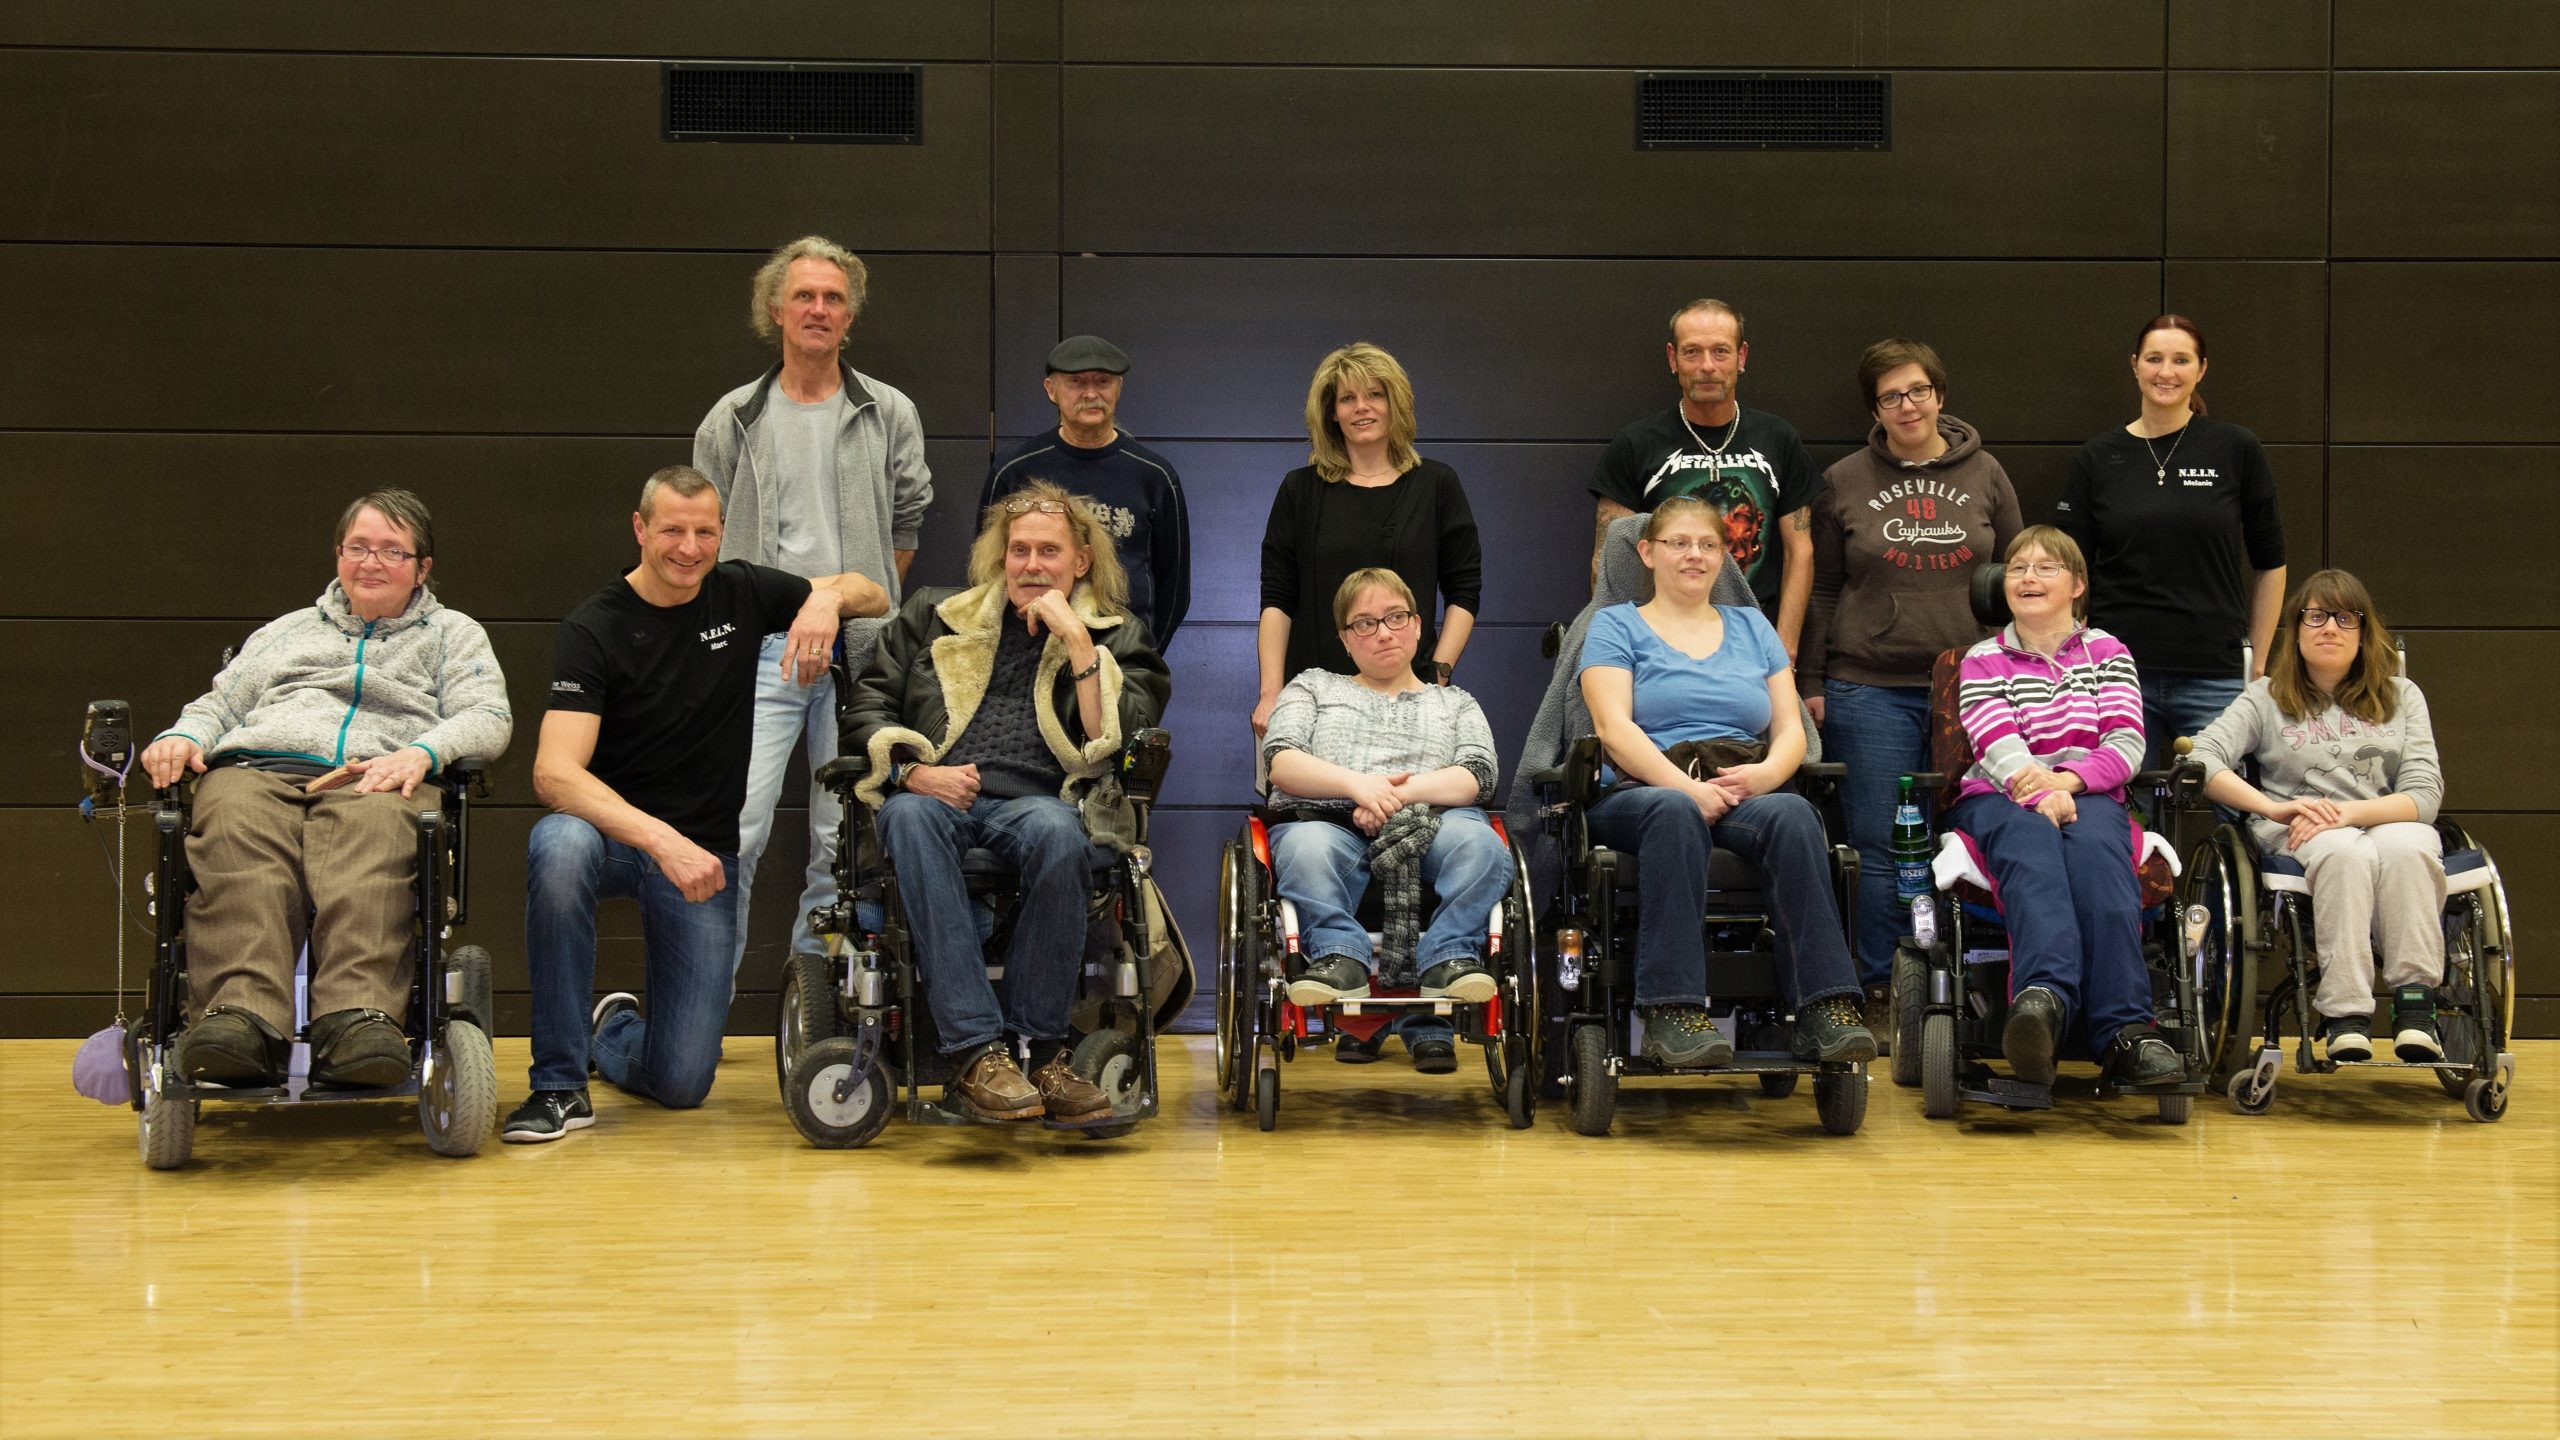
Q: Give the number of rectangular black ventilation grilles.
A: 2